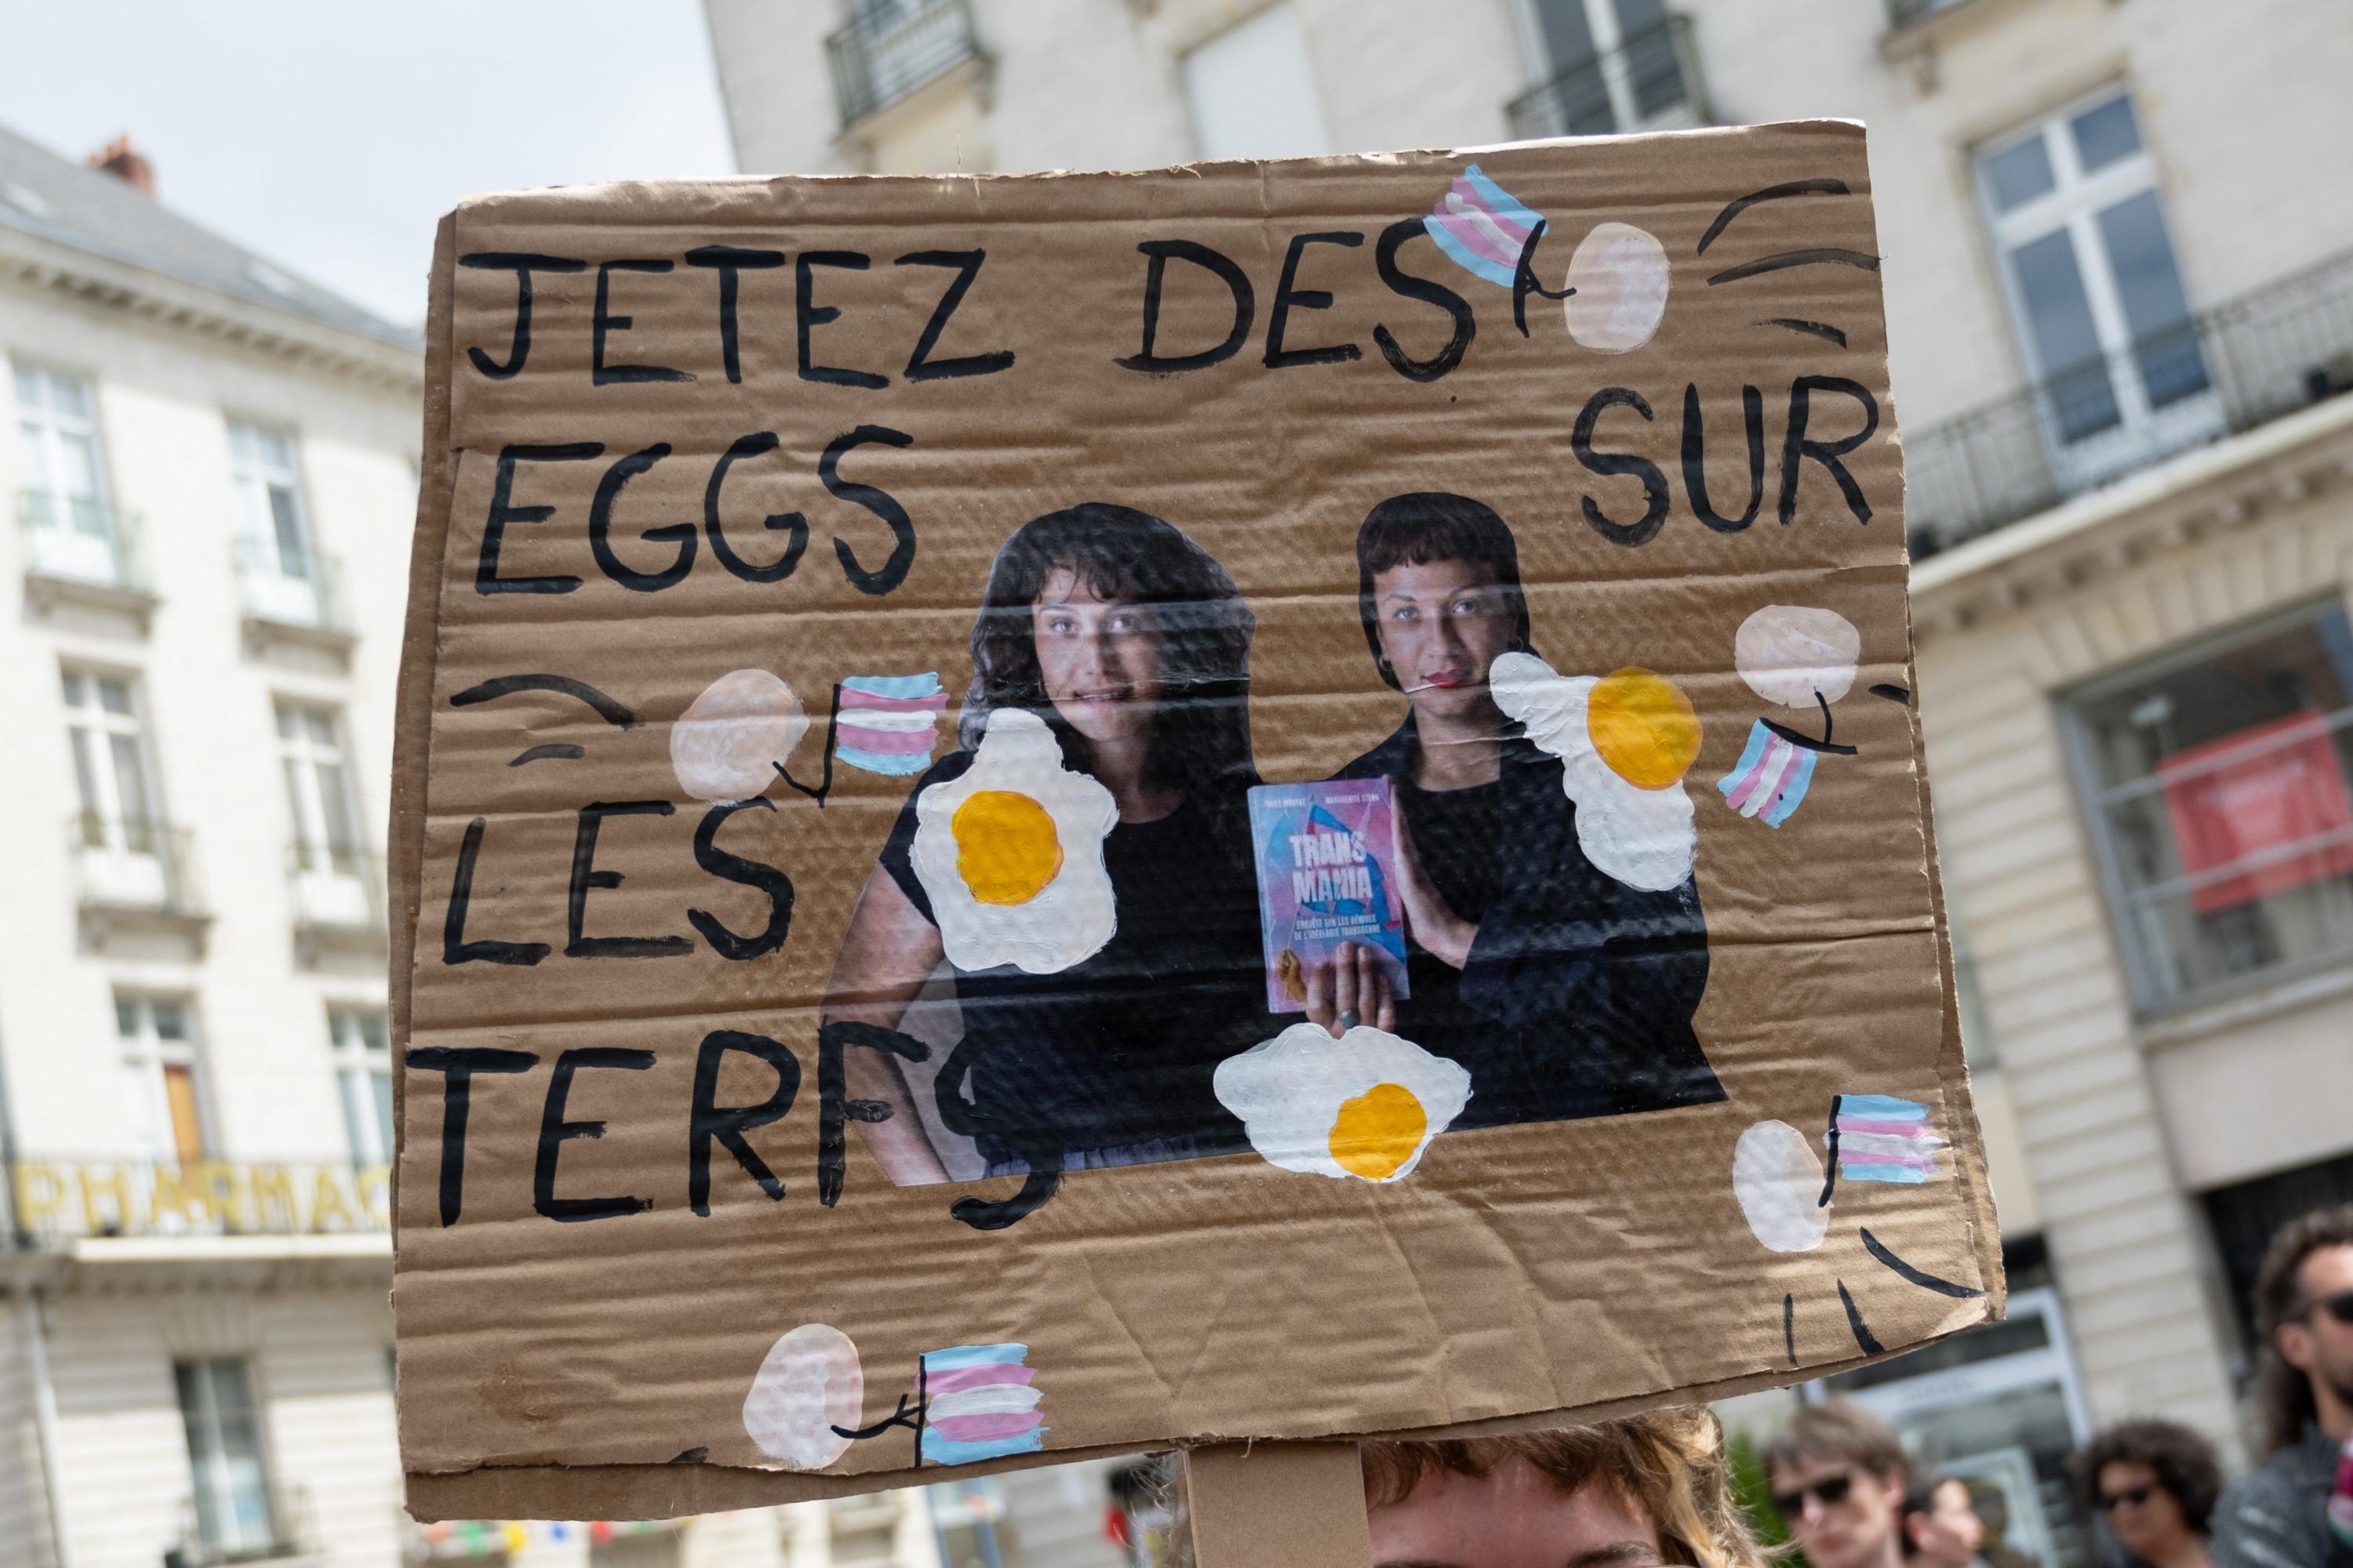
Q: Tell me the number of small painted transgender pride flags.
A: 5